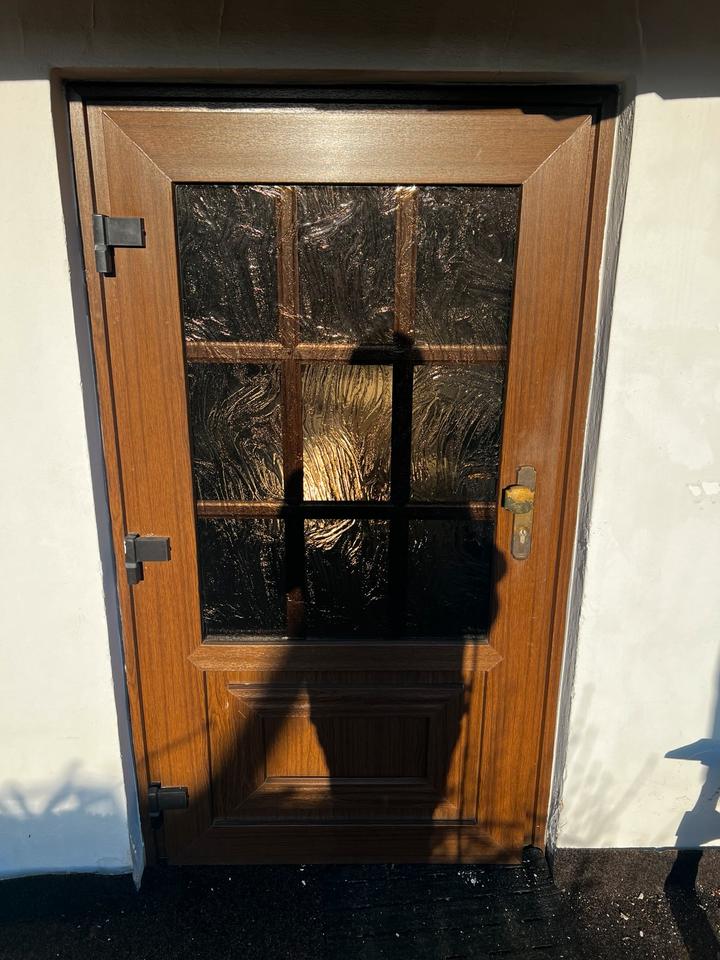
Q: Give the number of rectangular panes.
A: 9